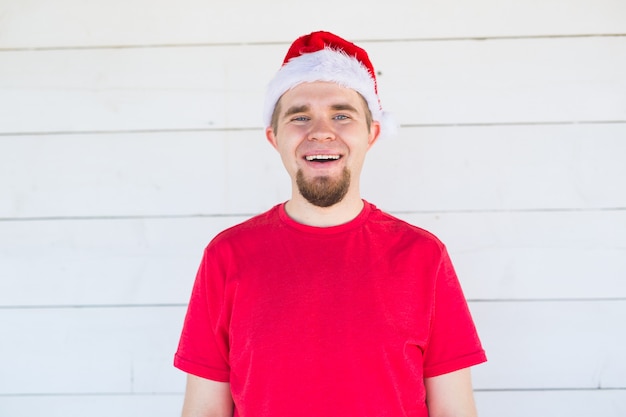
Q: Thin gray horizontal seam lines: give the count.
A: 5